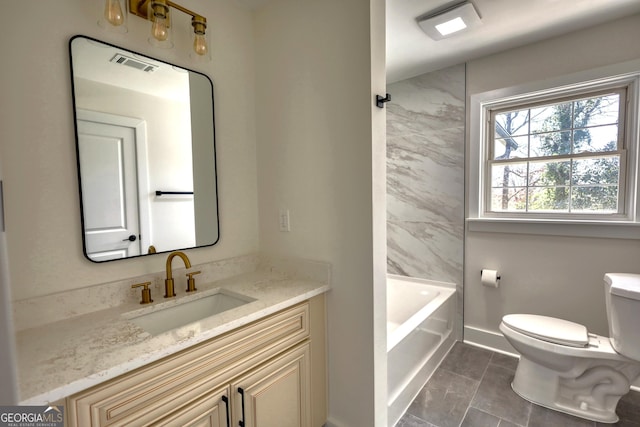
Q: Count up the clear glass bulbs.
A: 3